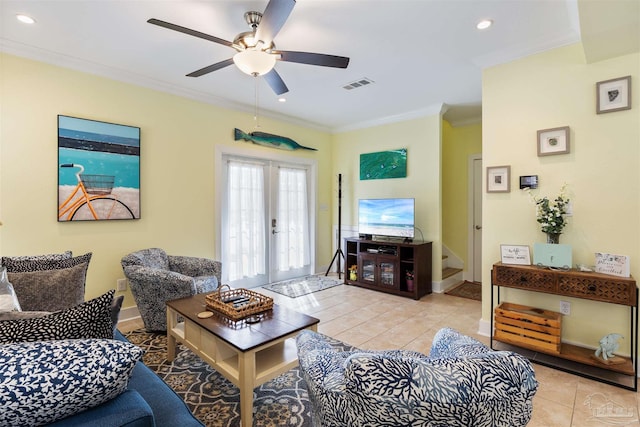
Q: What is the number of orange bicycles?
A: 1